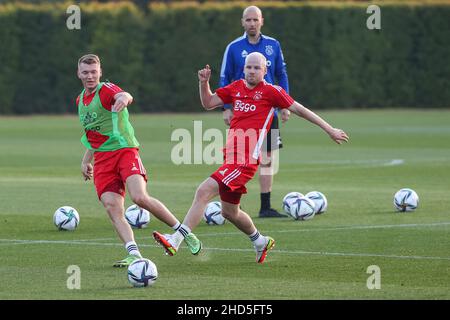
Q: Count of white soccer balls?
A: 8